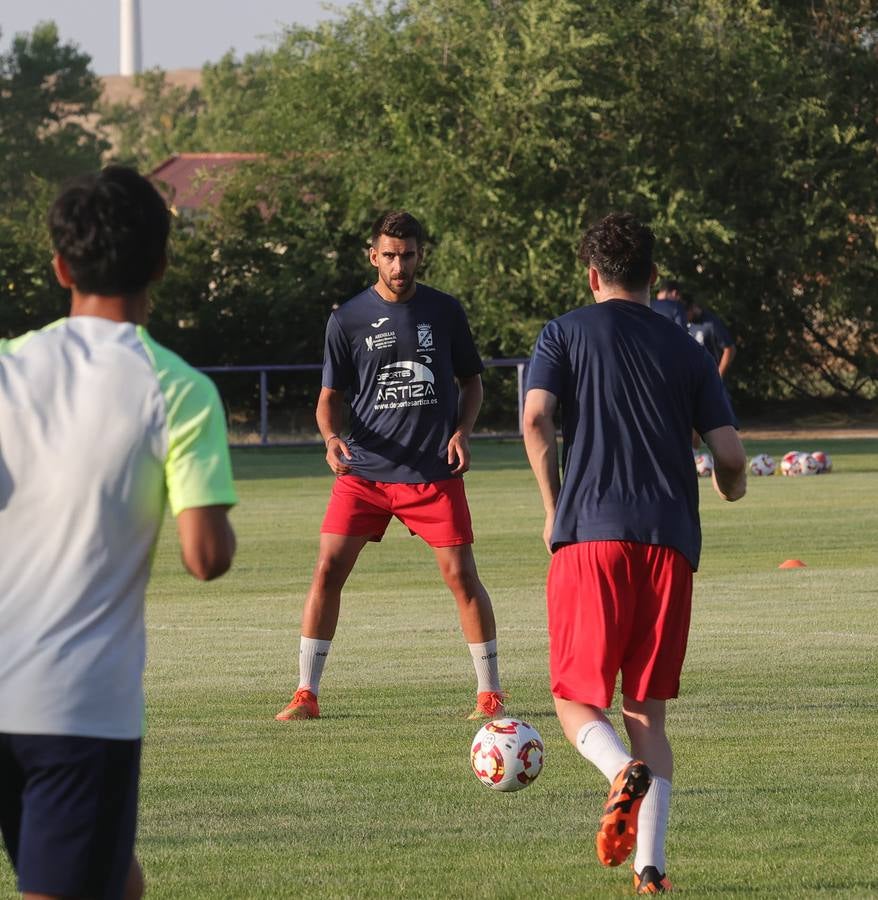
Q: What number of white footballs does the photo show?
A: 6